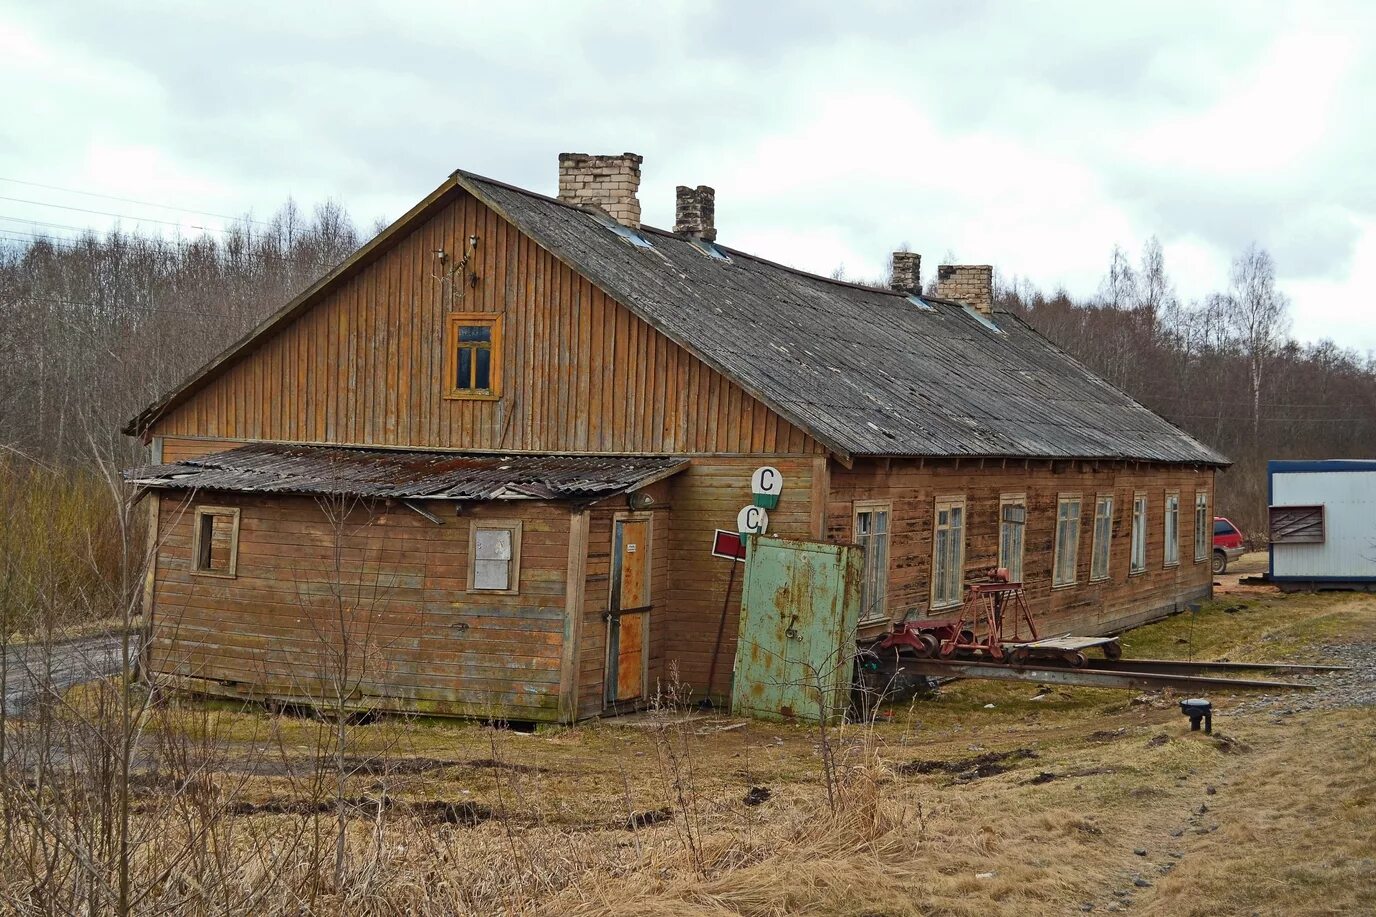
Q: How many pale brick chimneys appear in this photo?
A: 2